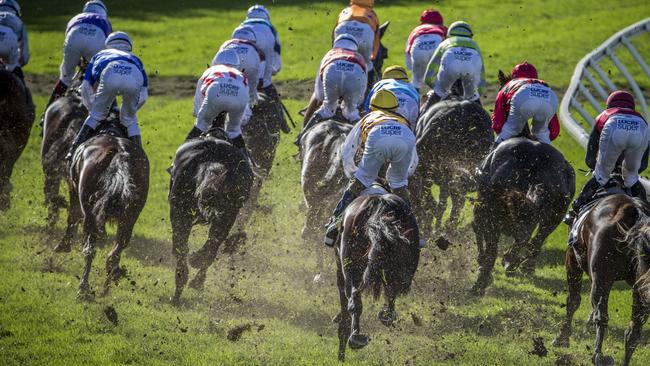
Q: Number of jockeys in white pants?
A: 14